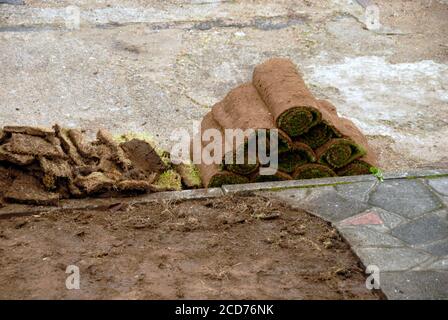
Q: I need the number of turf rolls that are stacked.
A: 10